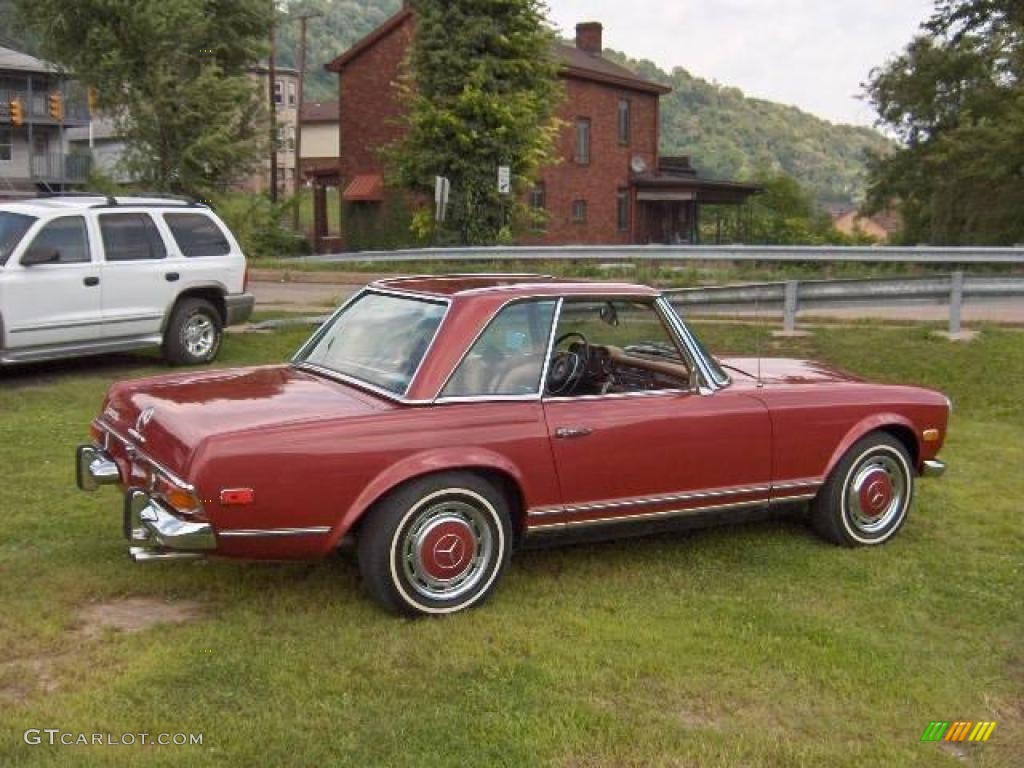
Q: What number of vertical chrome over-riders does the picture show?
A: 2